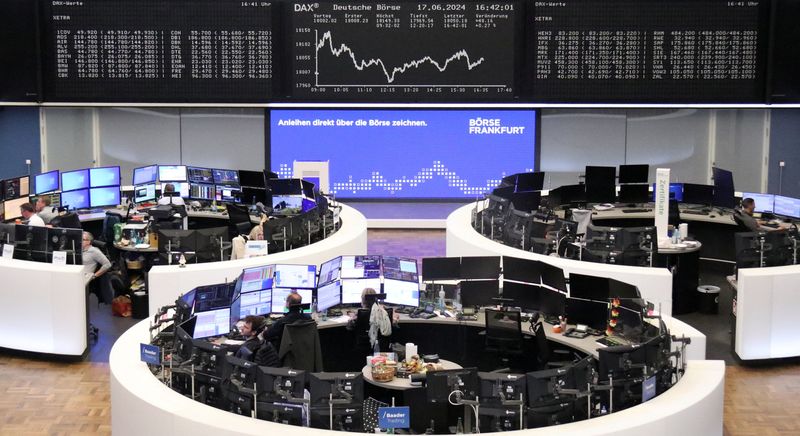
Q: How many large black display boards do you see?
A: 3